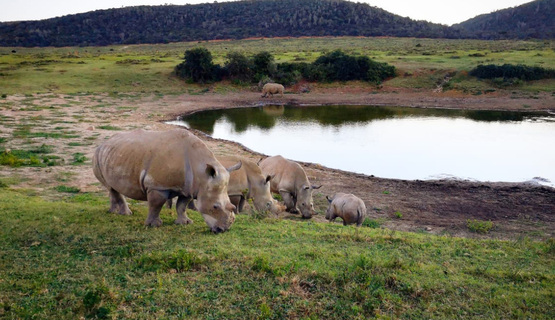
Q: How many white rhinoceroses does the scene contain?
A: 5